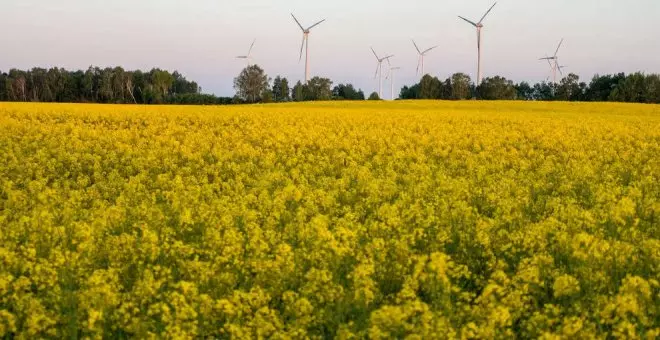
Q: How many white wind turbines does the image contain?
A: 8